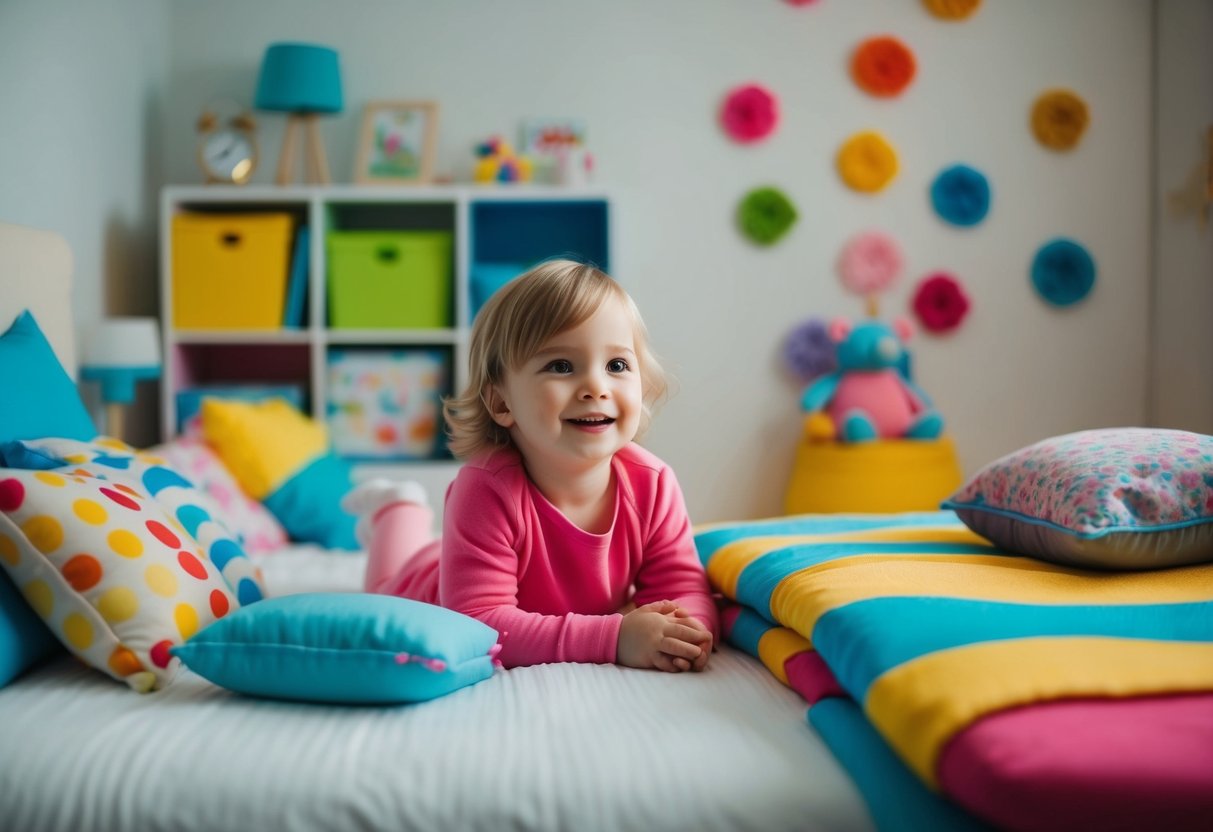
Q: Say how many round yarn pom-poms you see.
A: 12